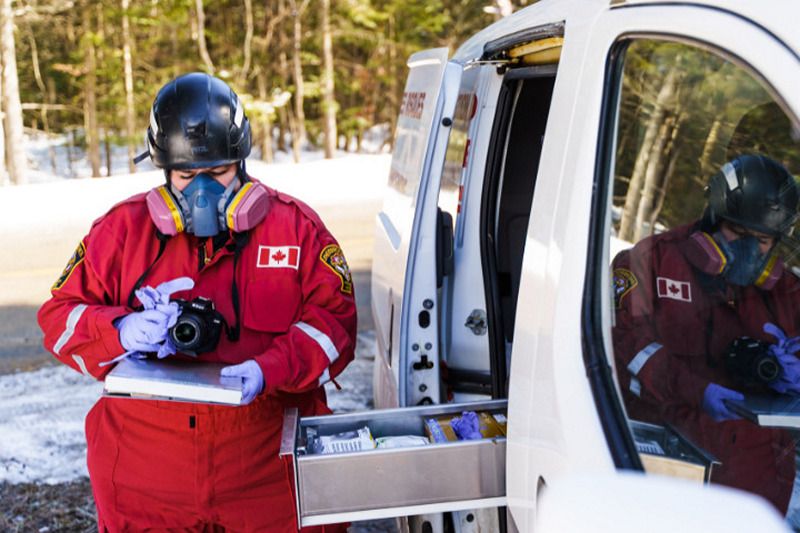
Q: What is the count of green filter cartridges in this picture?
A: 0